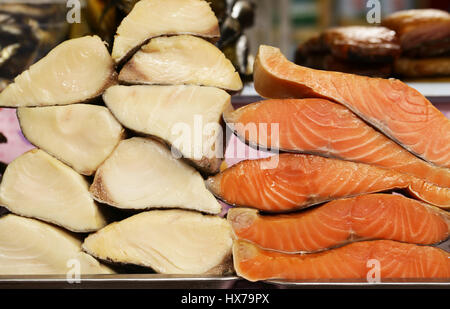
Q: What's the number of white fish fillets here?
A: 9